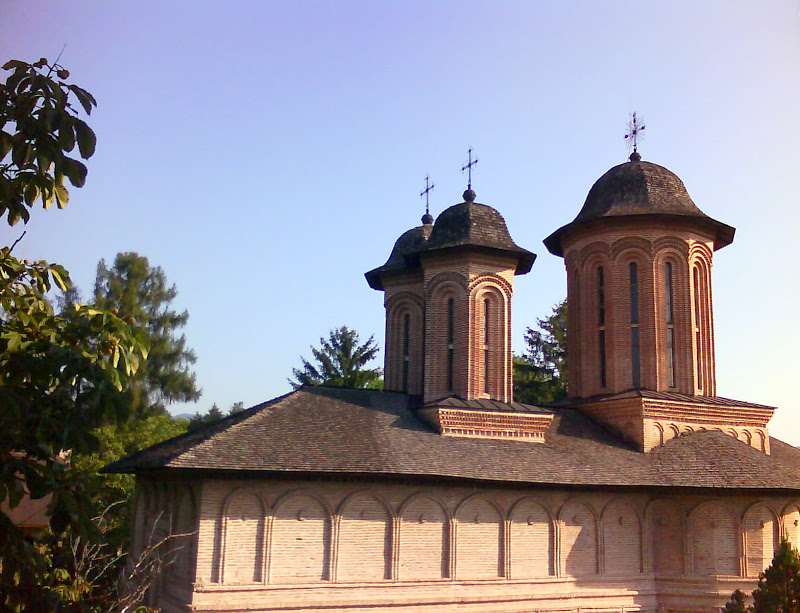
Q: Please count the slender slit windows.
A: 7